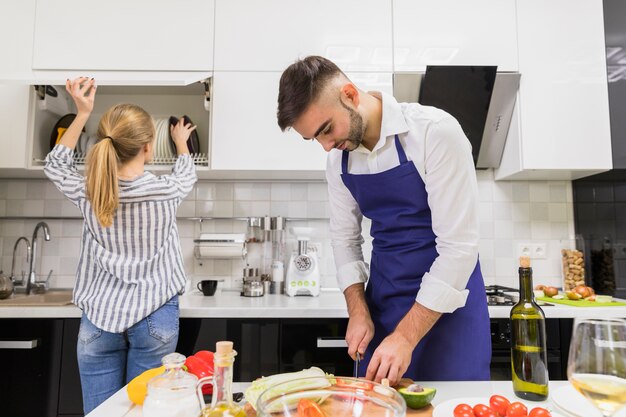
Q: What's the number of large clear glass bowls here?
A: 1